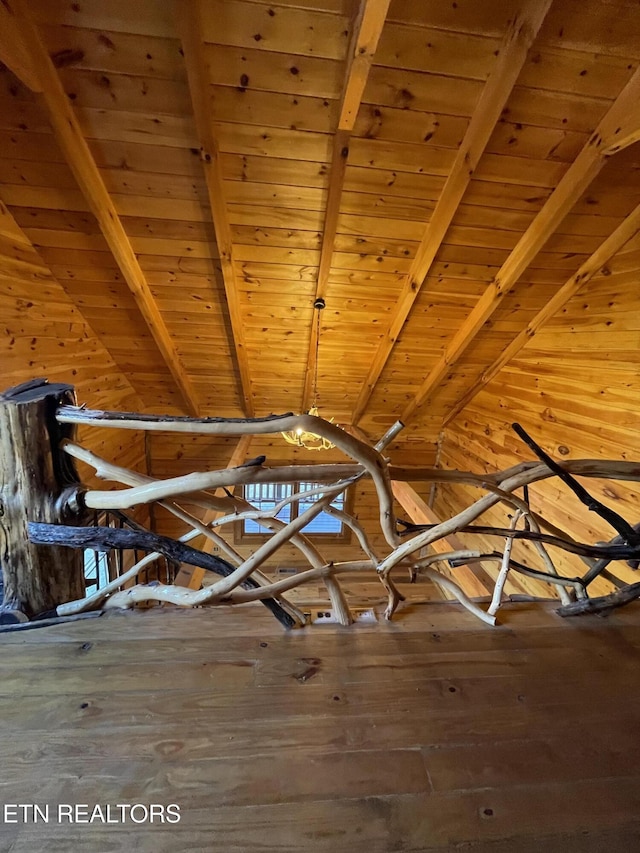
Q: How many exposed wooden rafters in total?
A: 6